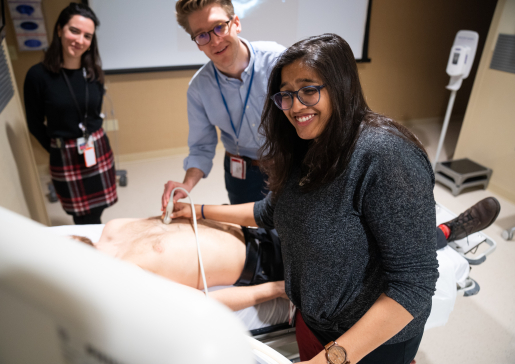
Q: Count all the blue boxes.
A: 3